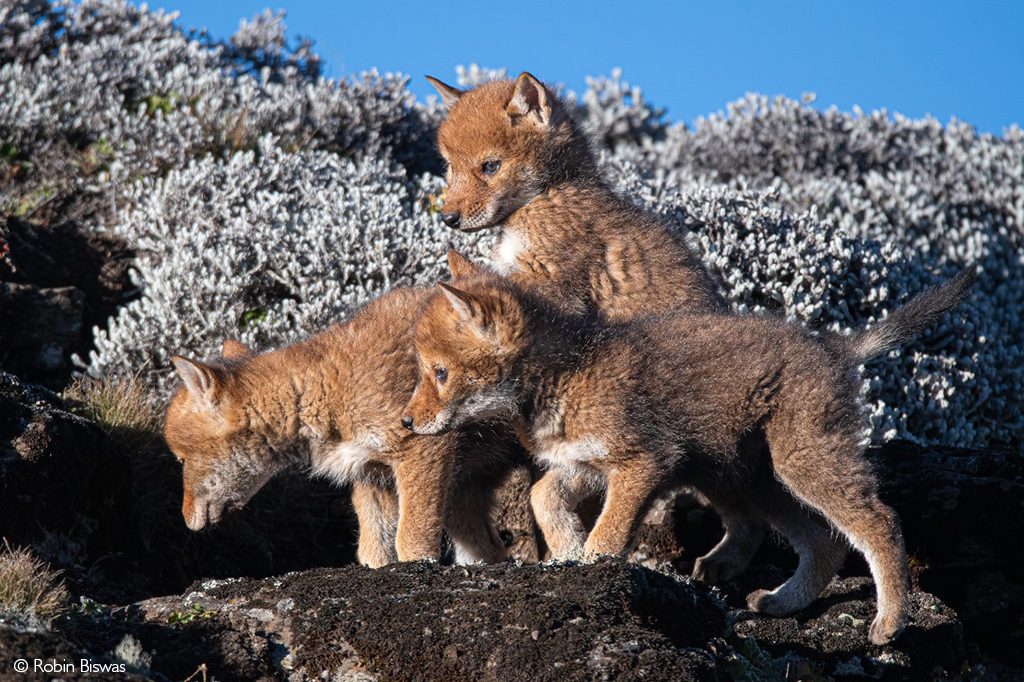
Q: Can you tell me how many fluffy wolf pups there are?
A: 3